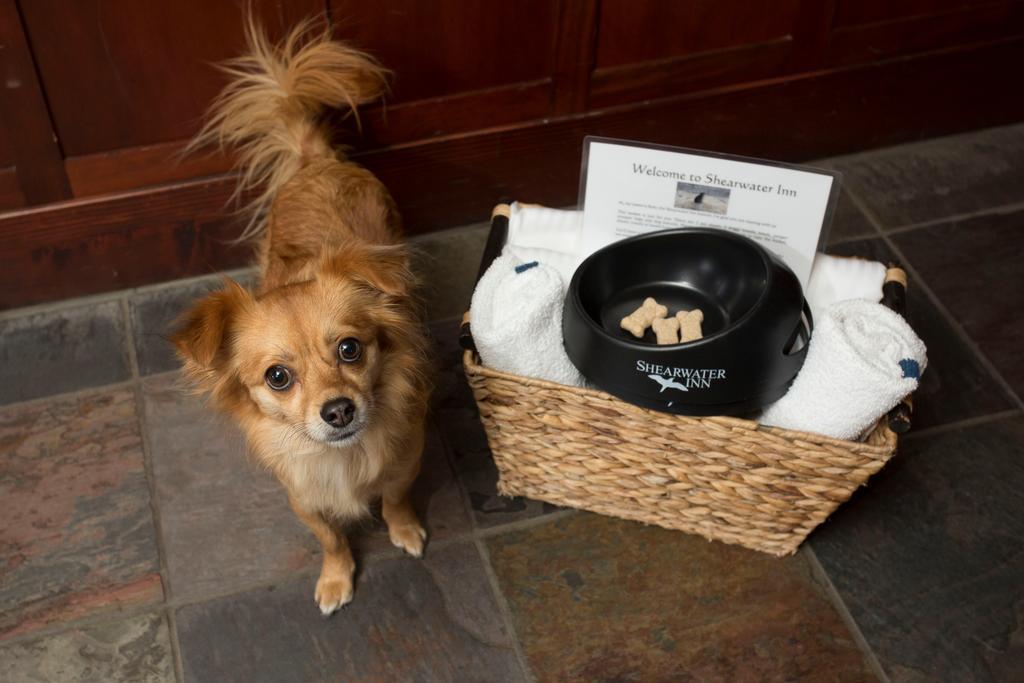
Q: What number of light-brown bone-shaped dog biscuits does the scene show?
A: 3